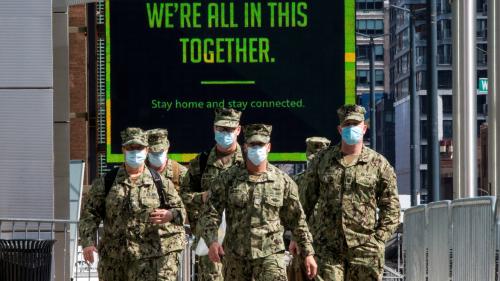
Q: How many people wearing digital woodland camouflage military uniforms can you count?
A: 6